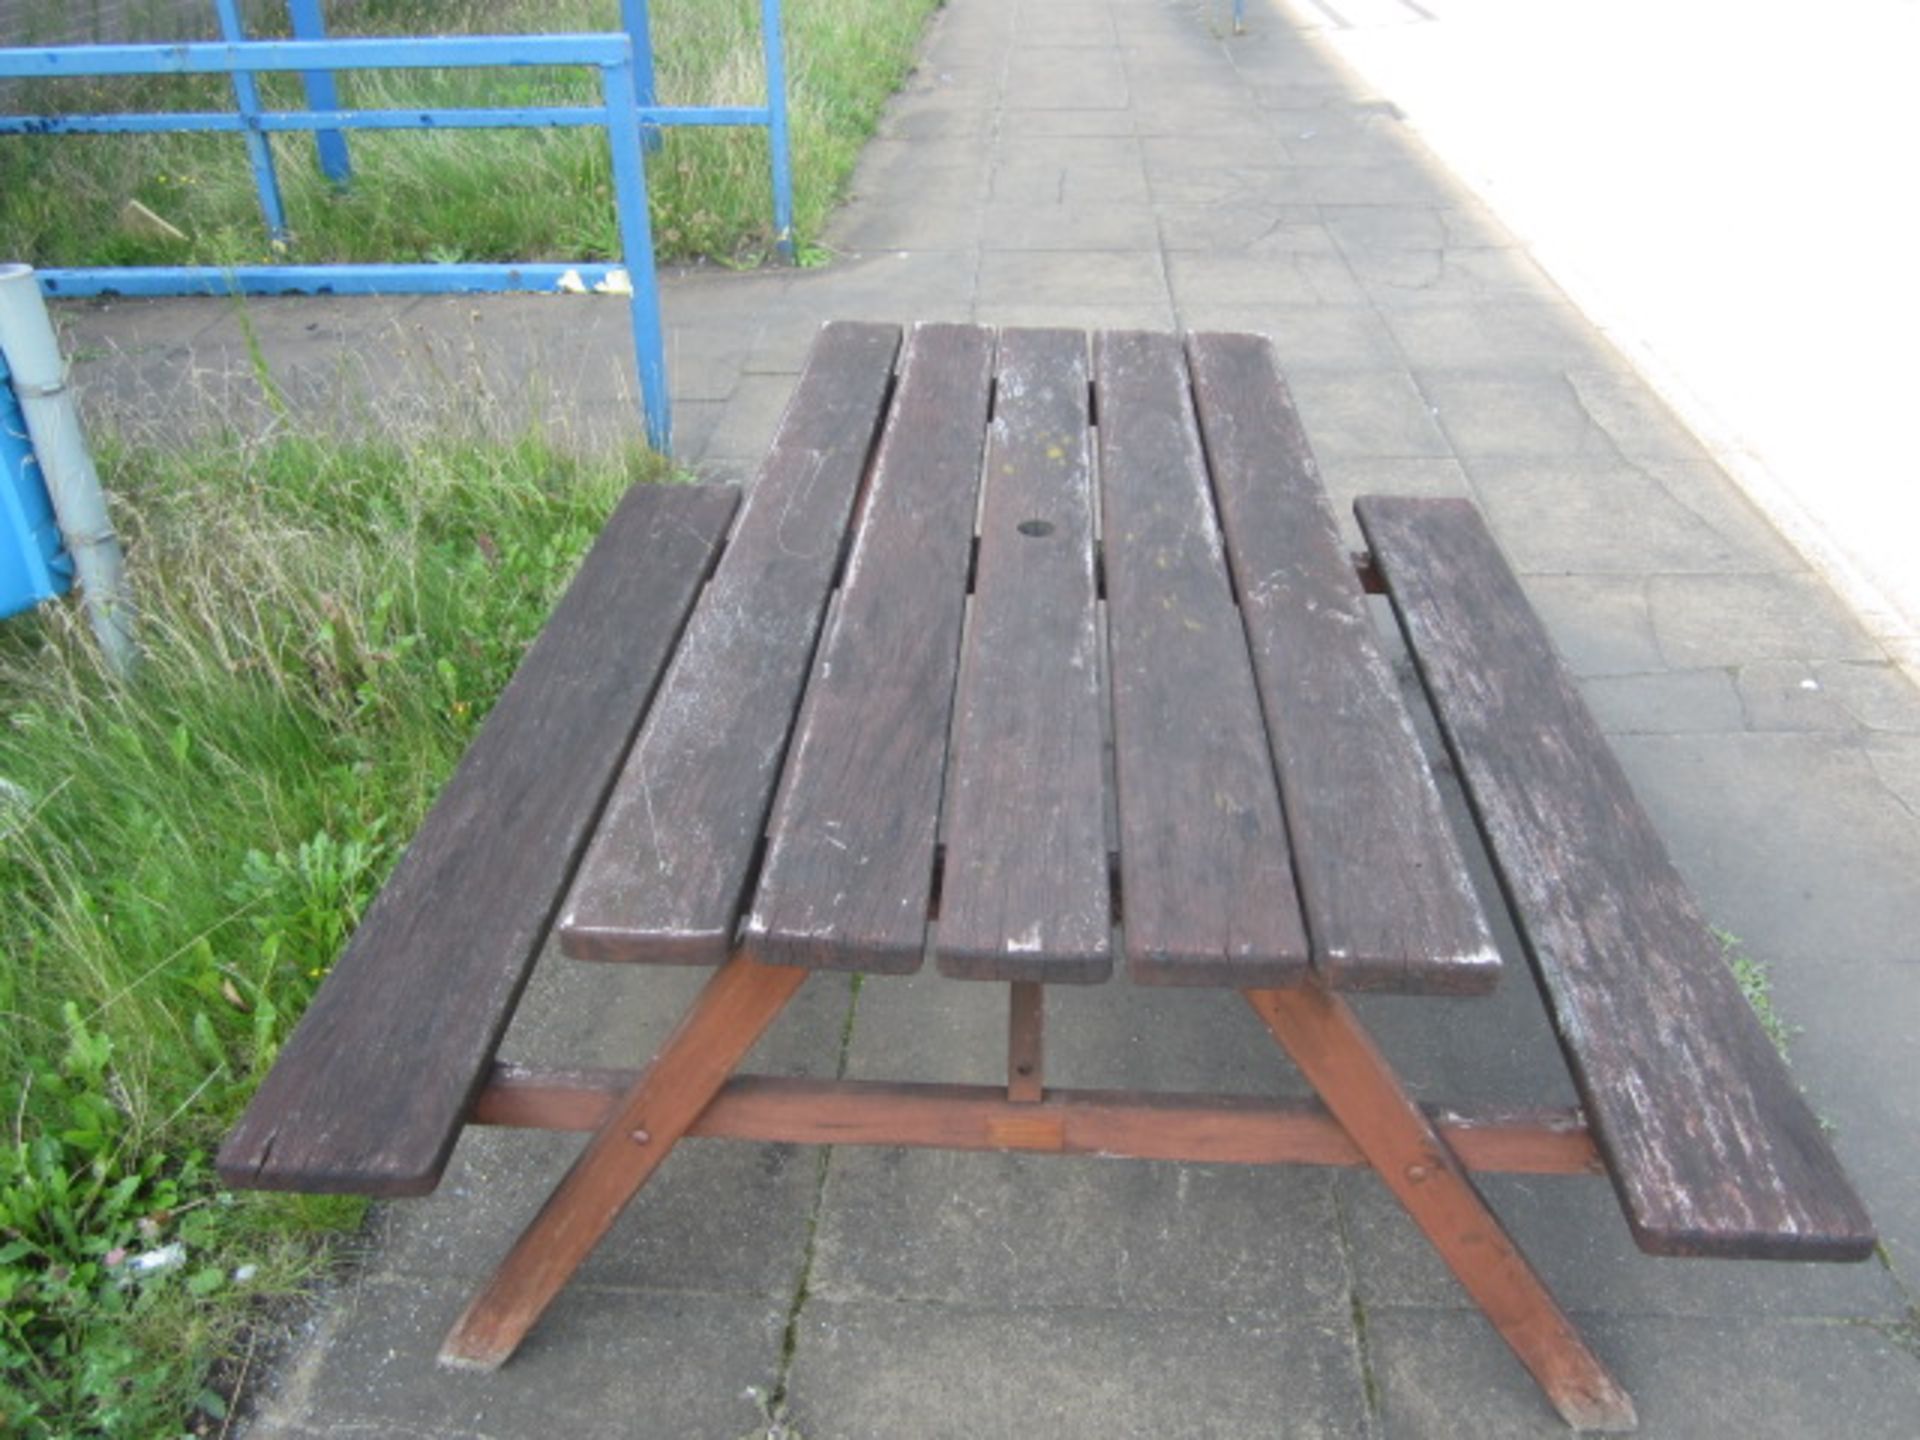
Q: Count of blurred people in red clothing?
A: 0